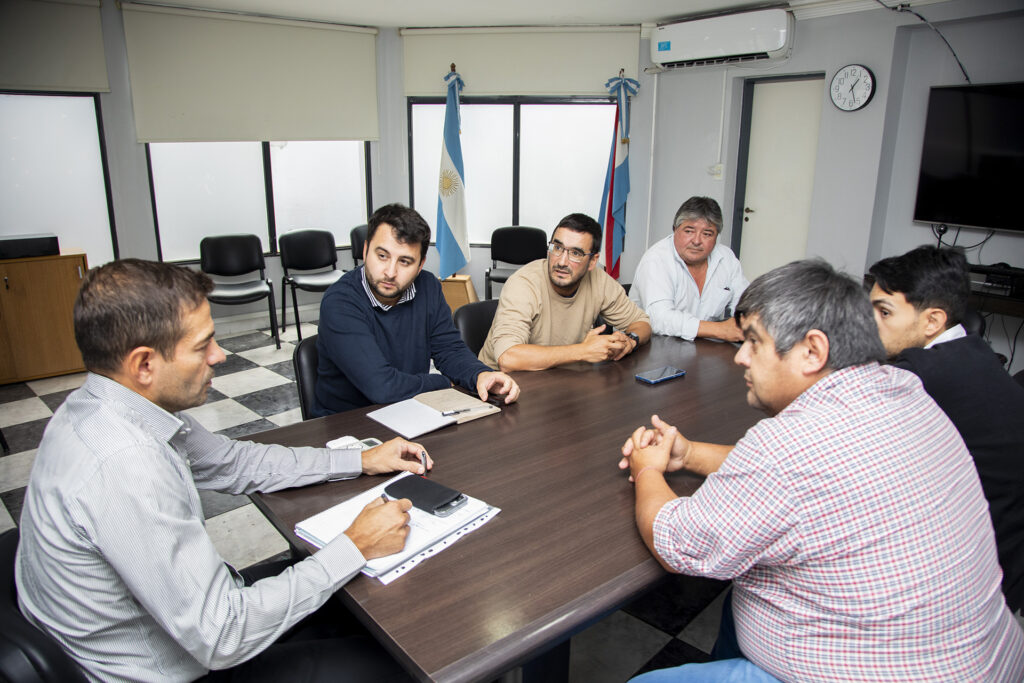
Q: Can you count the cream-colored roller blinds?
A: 3